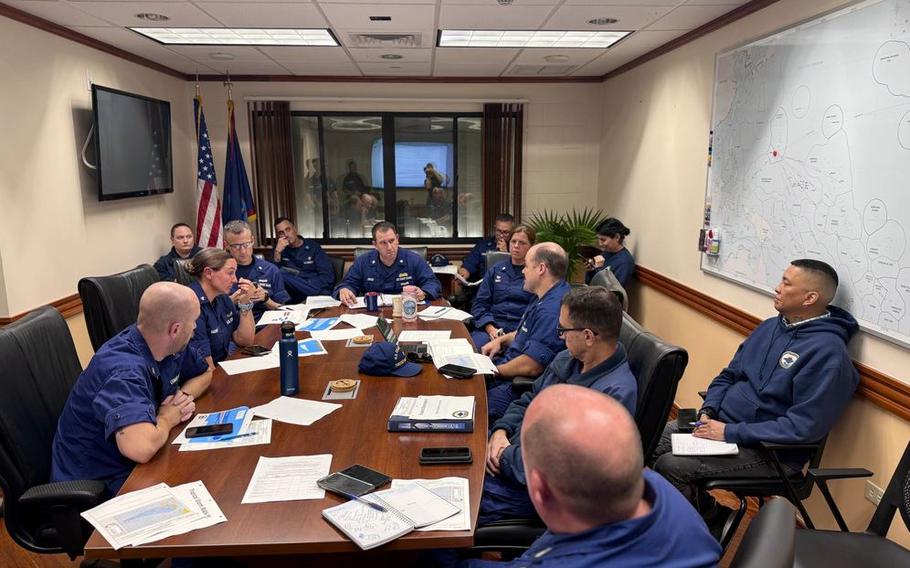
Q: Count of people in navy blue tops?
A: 13